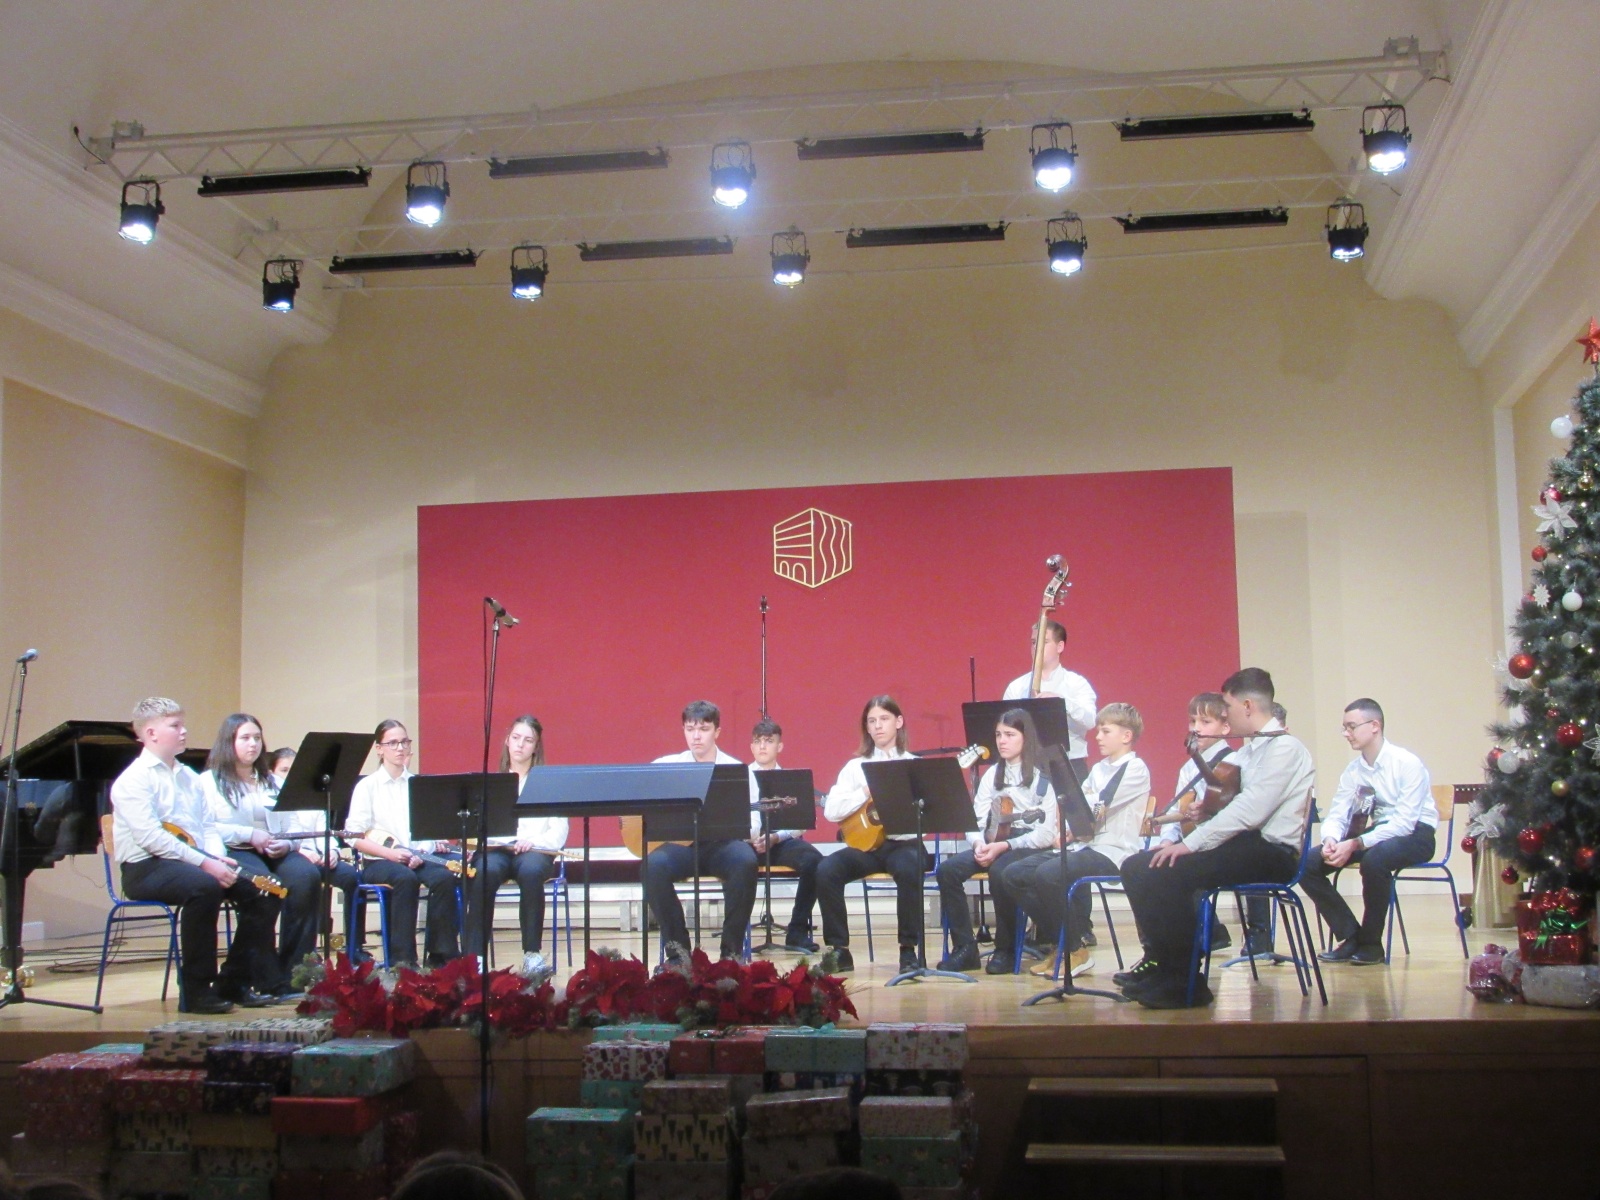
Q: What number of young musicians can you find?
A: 15